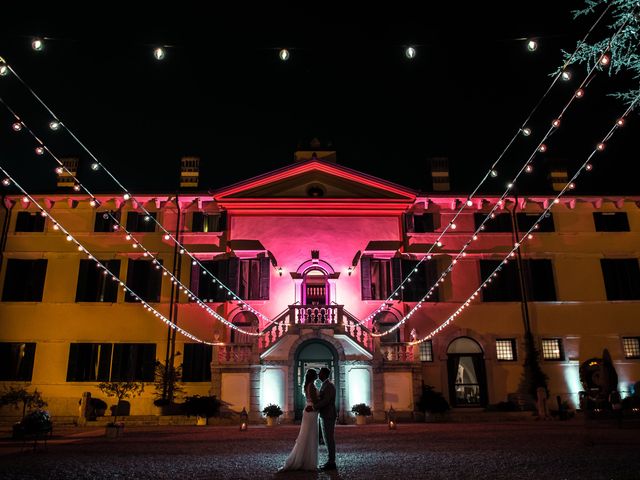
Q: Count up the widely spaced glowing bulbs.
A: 5